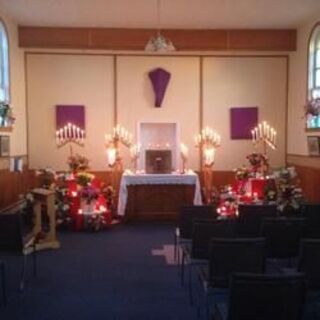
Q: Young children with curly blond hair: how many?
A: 0